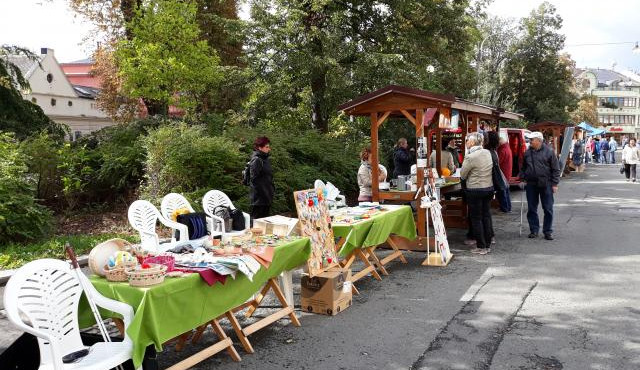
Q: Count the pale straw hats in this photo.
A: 1